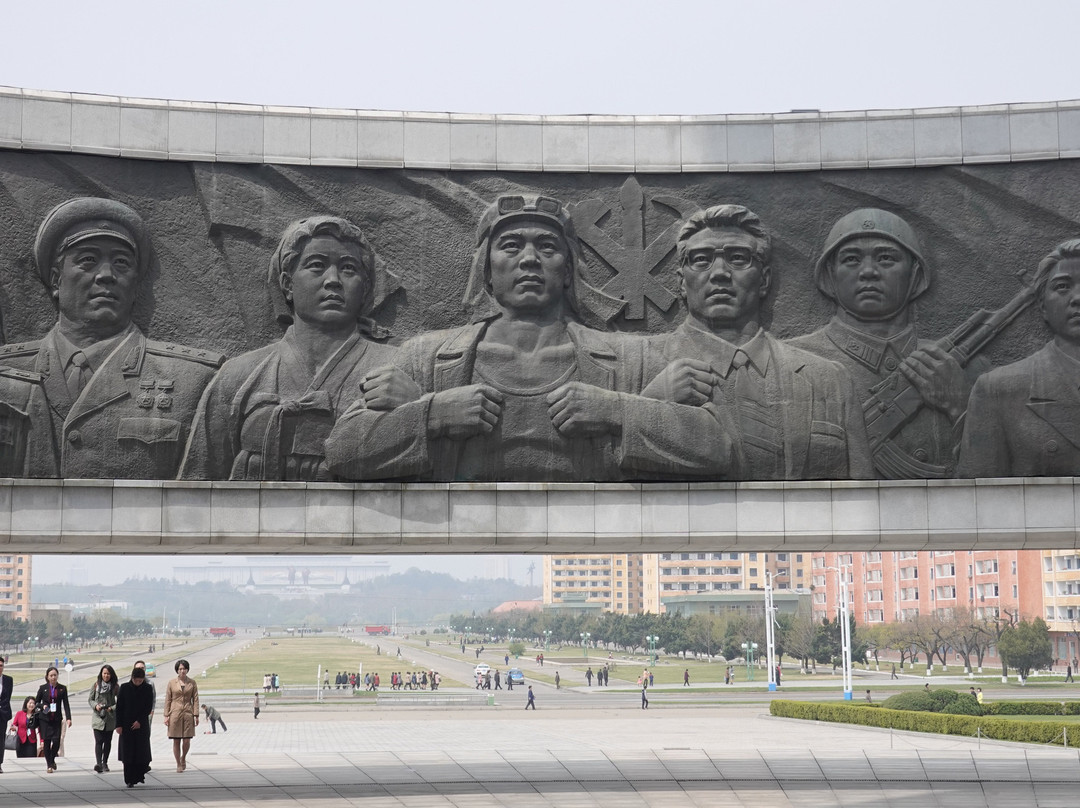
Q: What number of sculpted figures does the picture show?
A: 6